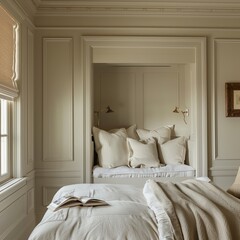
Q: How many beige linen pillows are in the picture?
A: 5